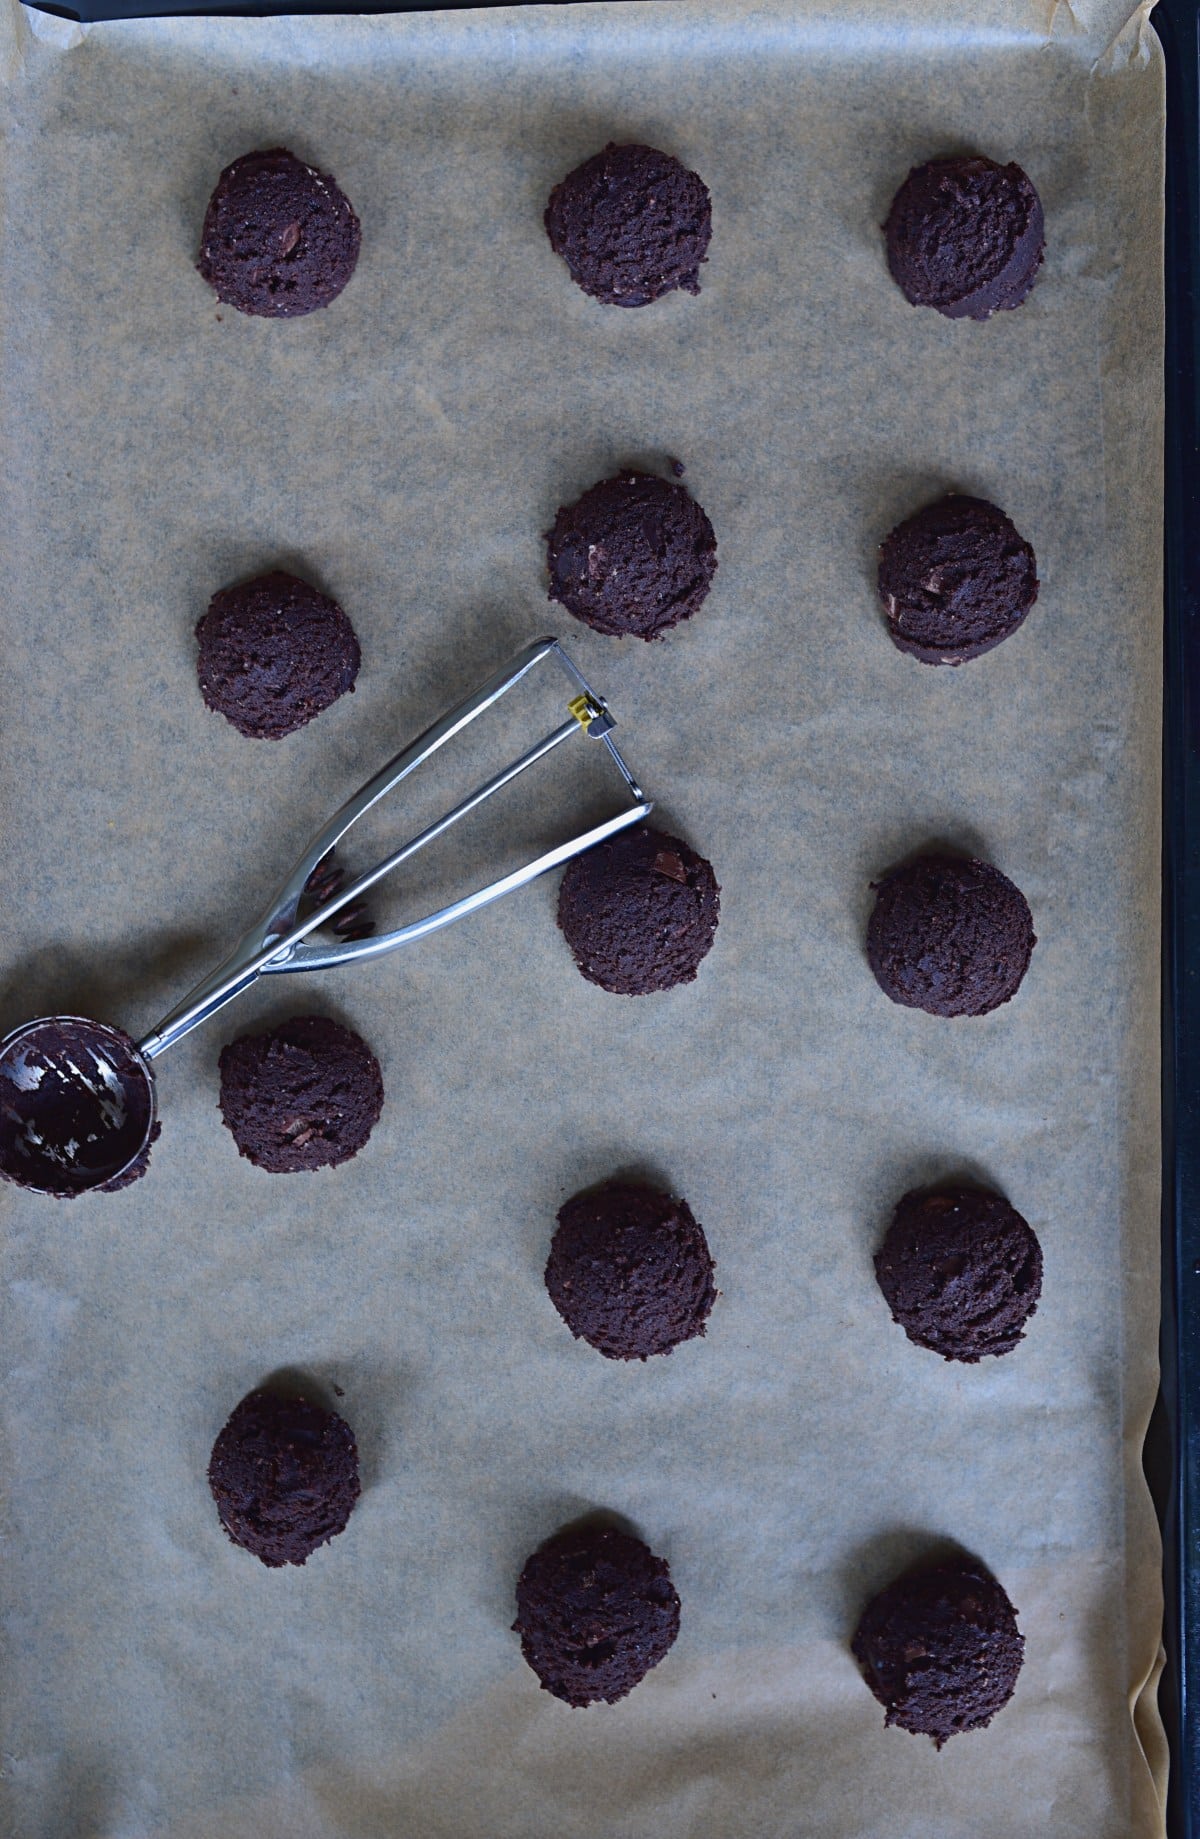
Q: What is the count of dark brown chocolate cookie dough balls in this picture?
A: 14